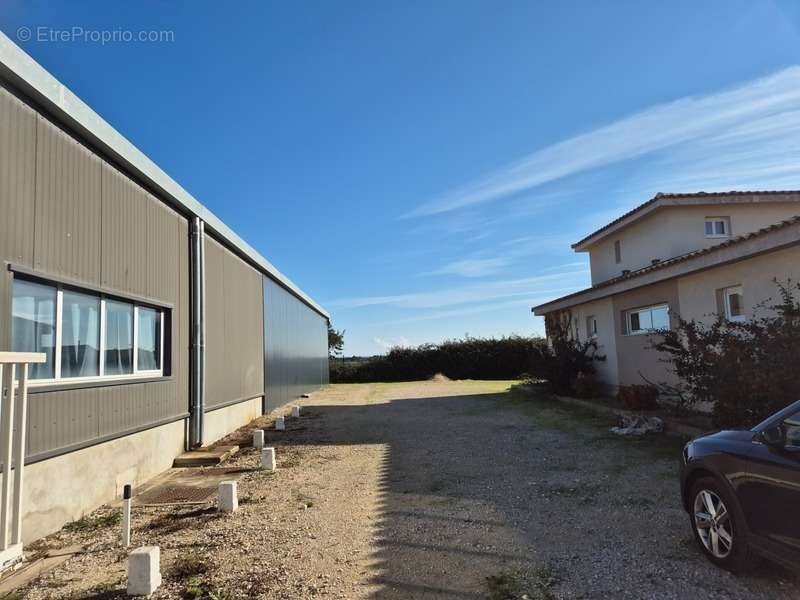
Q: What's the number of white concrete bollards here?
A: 6